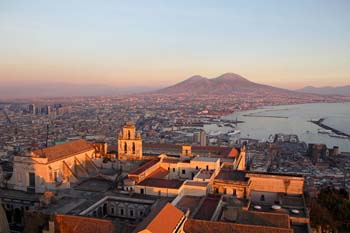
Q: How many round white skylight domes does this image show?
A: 3